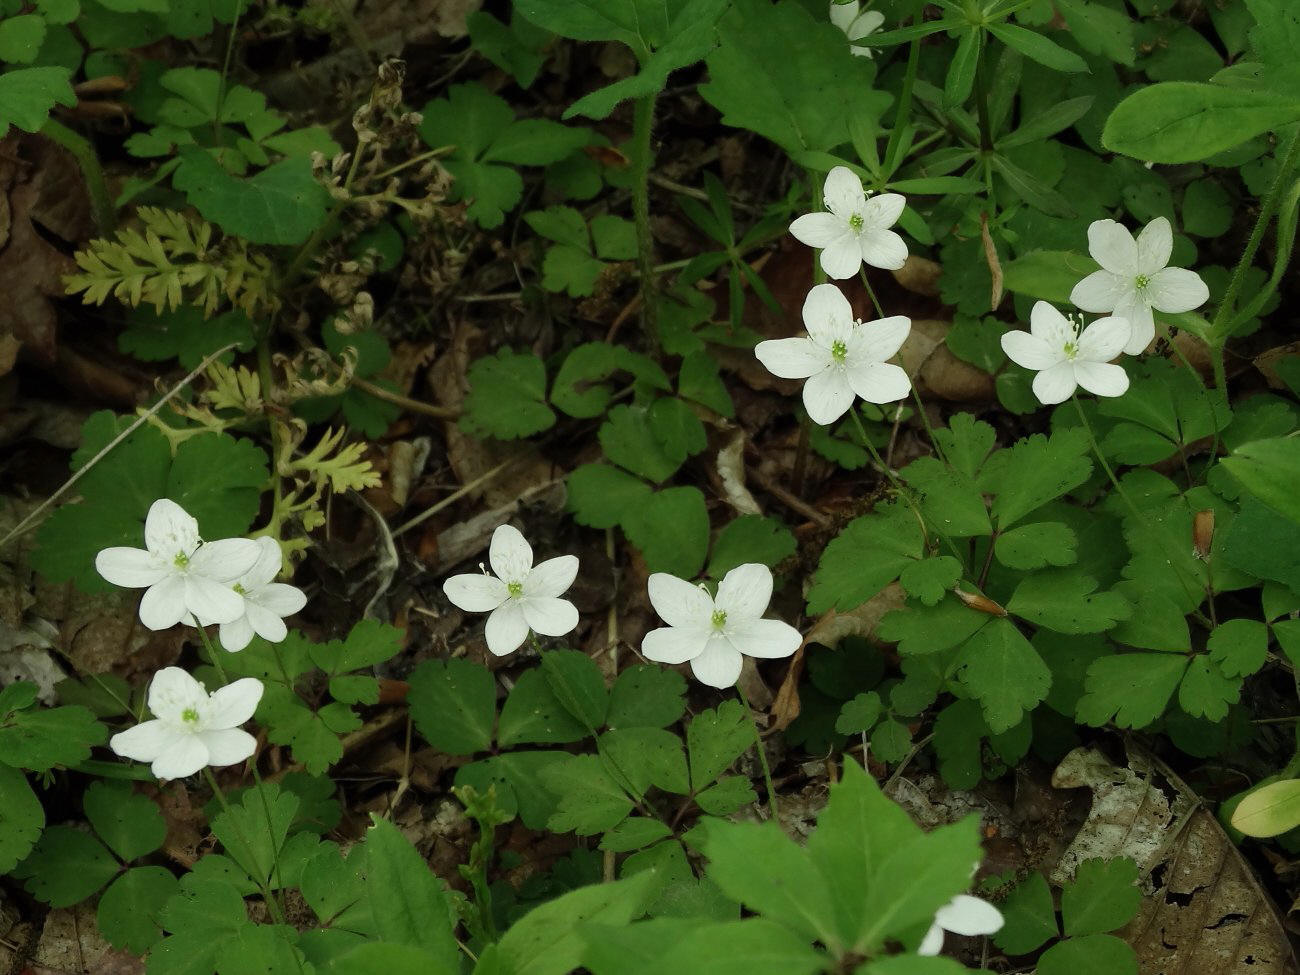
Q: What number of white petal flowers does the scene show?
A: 11